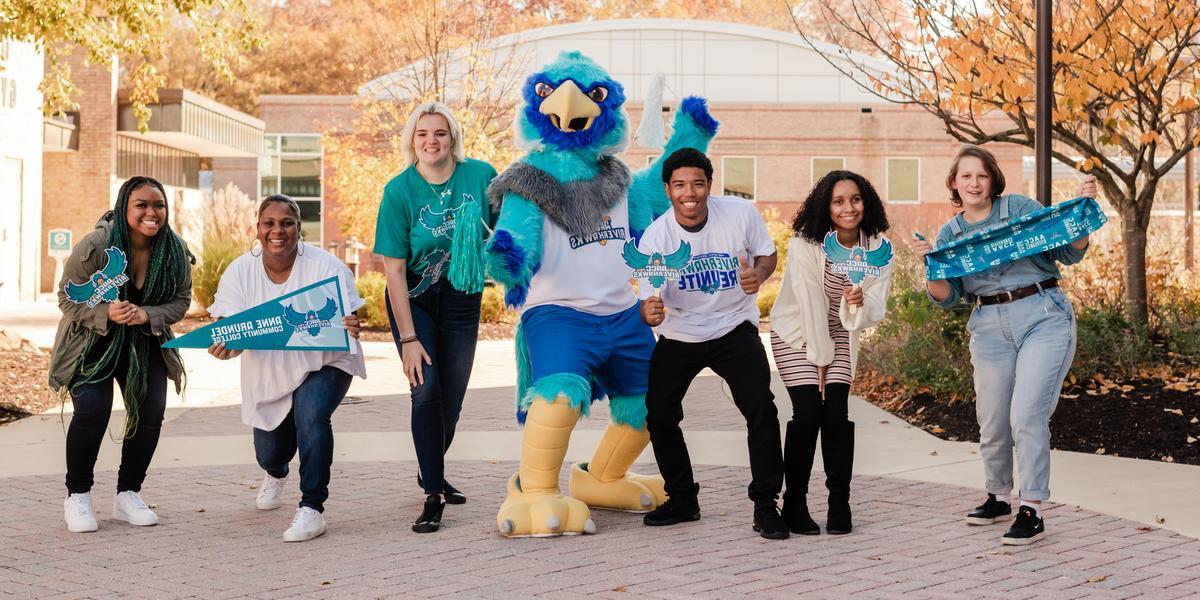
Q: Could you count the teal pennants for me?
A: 1